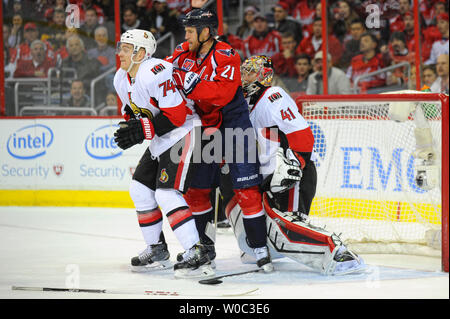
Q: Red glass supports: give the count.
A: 5